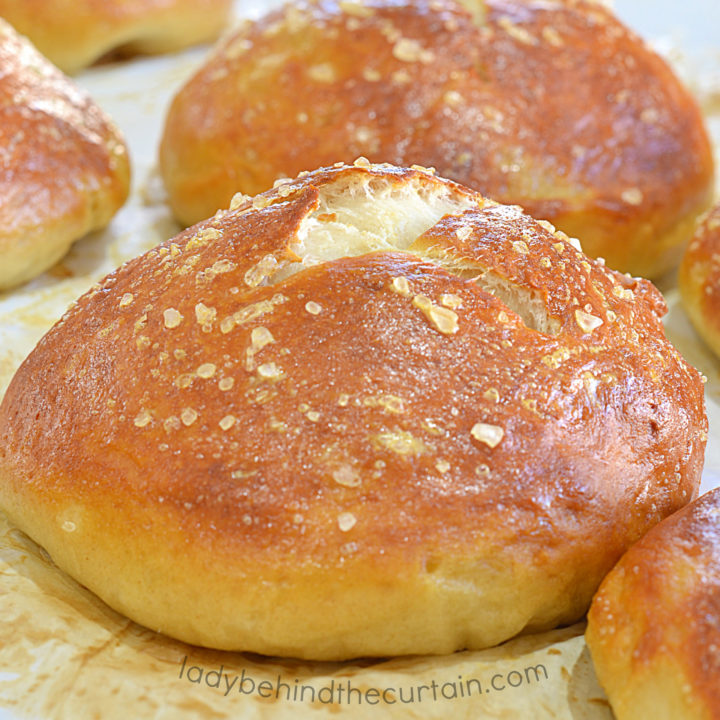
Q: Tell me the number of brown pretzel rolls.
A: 6